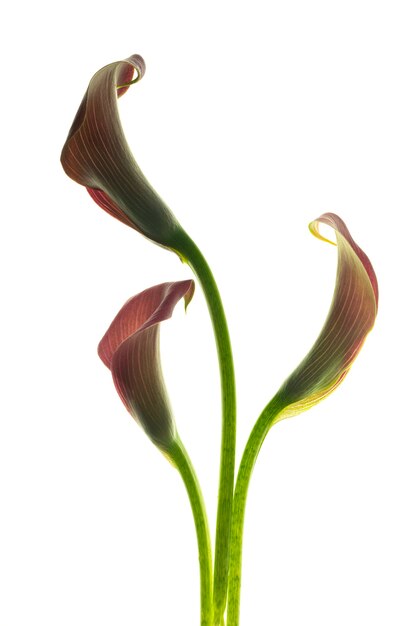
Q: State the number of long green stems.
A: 3